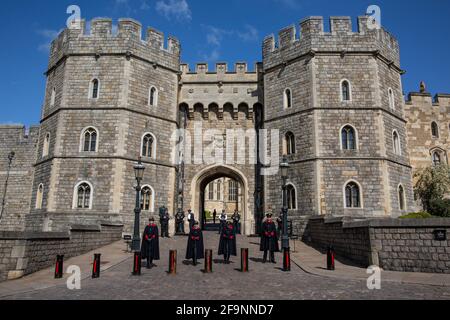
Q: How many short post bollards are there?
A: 8